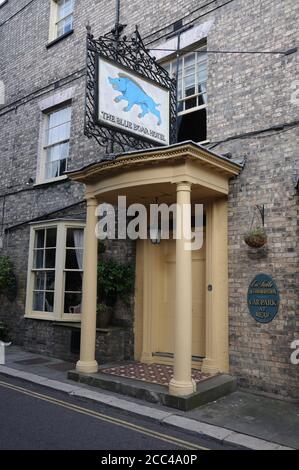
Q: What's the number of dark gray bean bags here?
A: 0